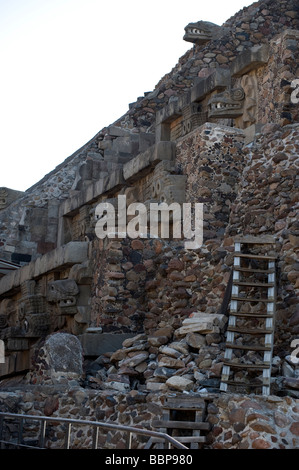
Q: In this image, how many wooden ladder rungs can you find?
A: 10